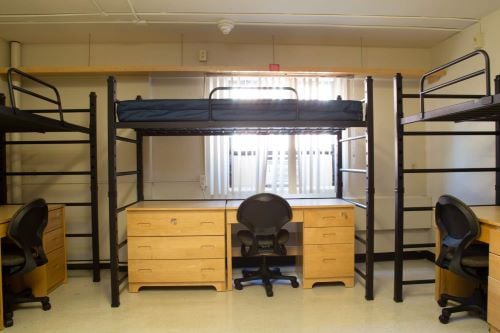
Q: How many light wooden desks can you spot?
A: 3